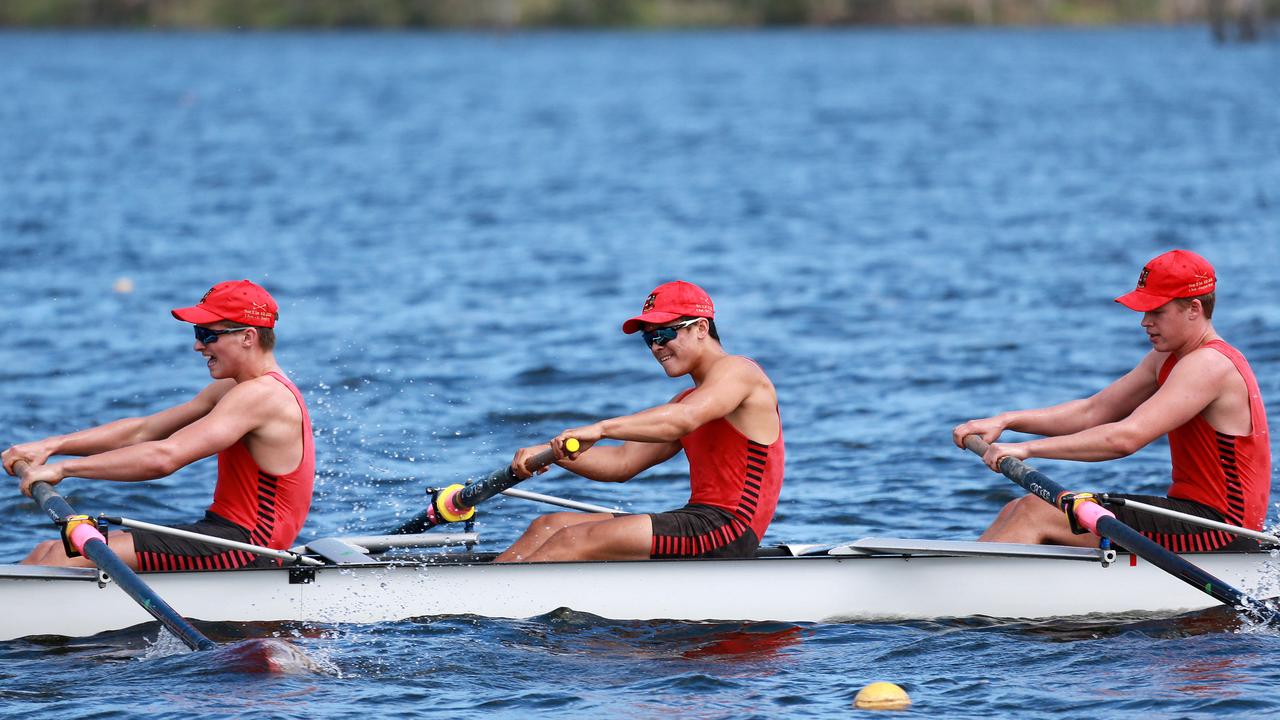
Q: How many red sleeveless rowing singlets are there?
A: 3